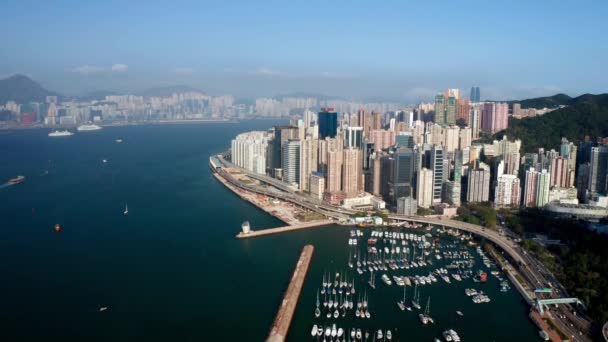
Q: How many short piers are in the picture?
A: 2